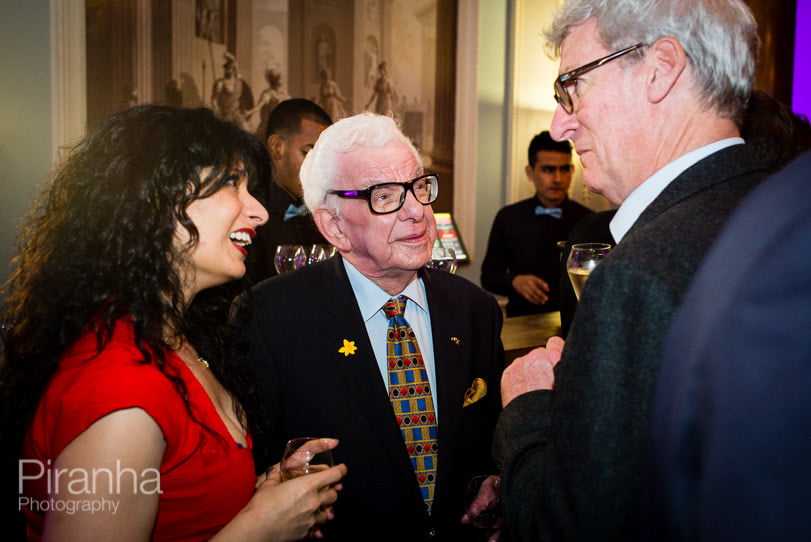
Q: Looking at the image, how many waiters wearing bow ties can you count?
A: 2